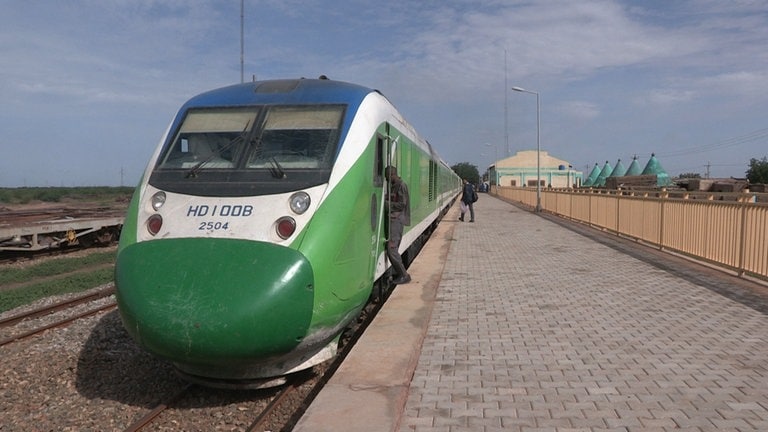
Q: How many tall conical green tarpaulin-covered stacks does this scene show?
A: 5